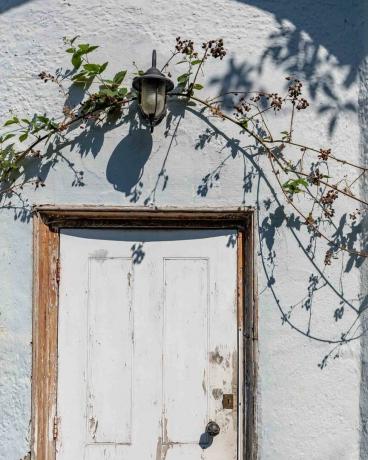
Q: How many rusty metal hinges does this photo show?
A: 2